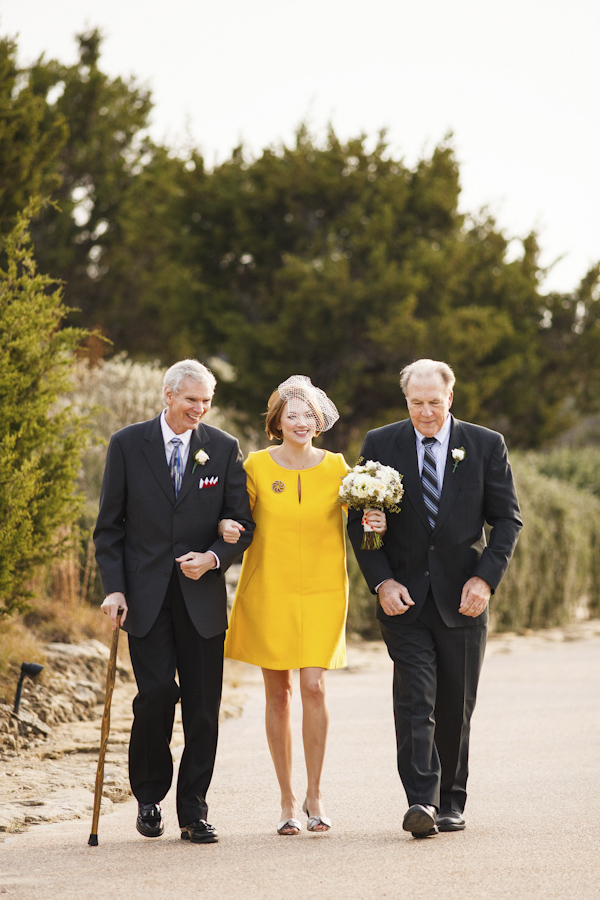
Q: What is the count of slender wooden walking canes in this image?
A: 1